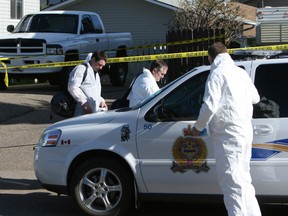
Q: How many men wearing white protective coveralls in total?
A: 3